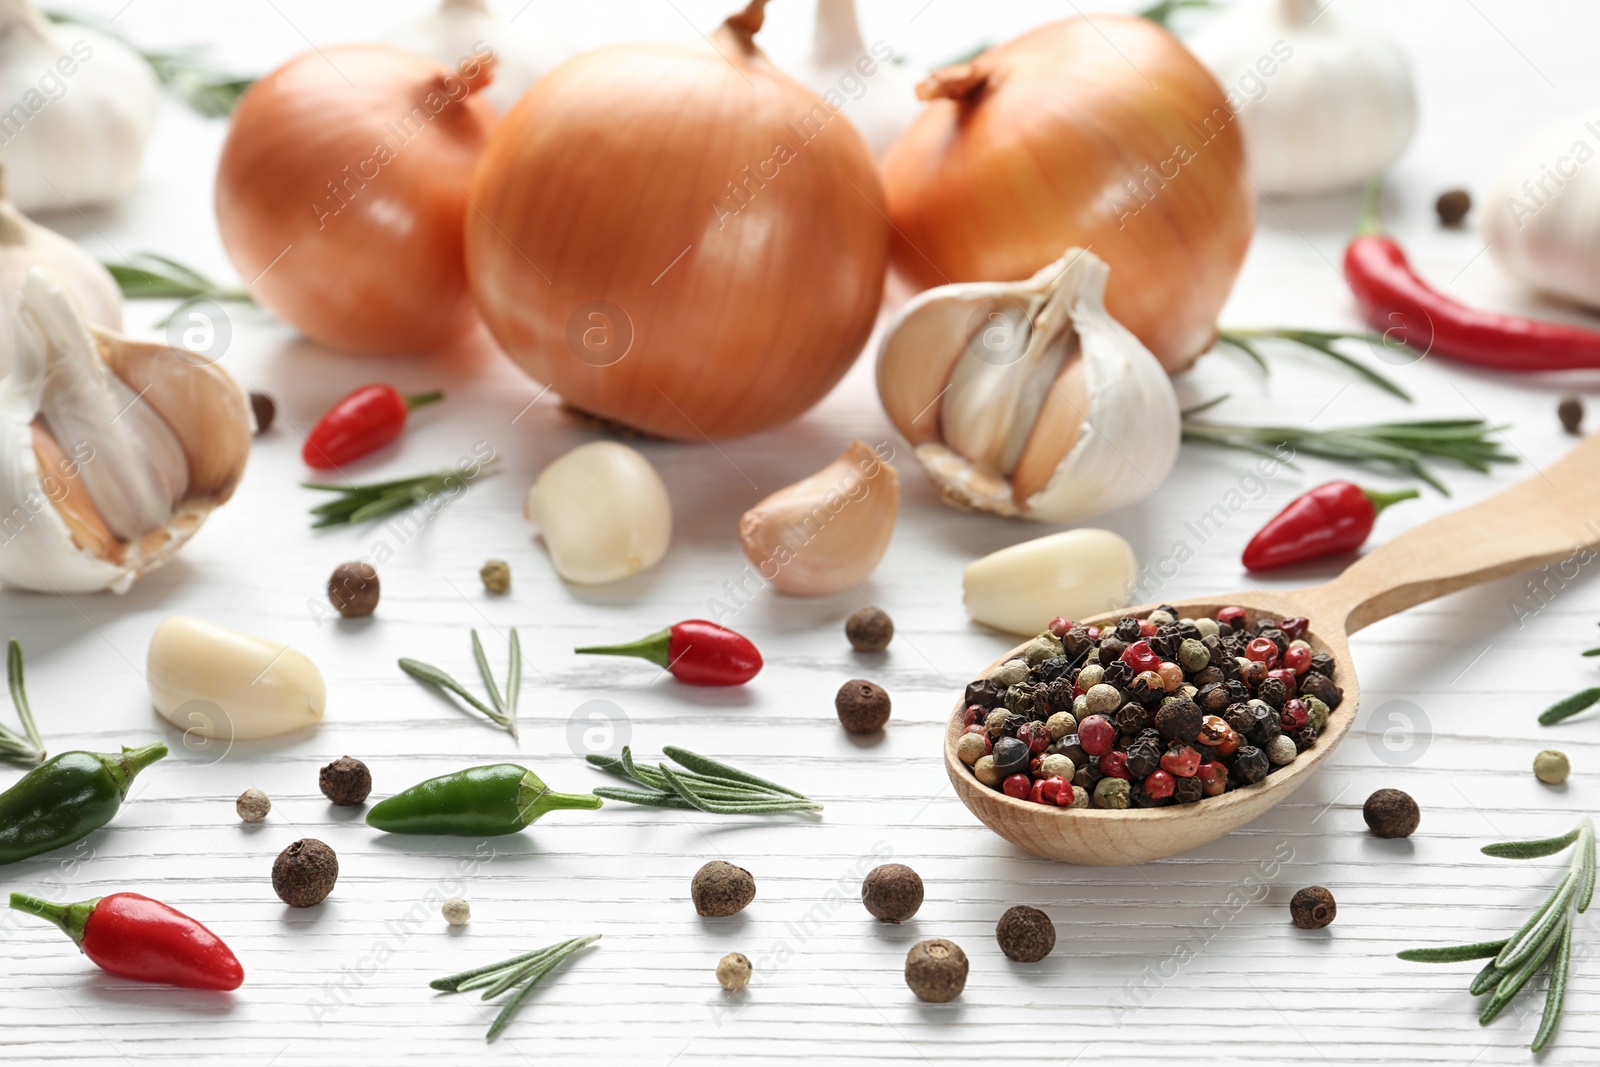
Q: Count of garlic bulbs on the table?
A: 8